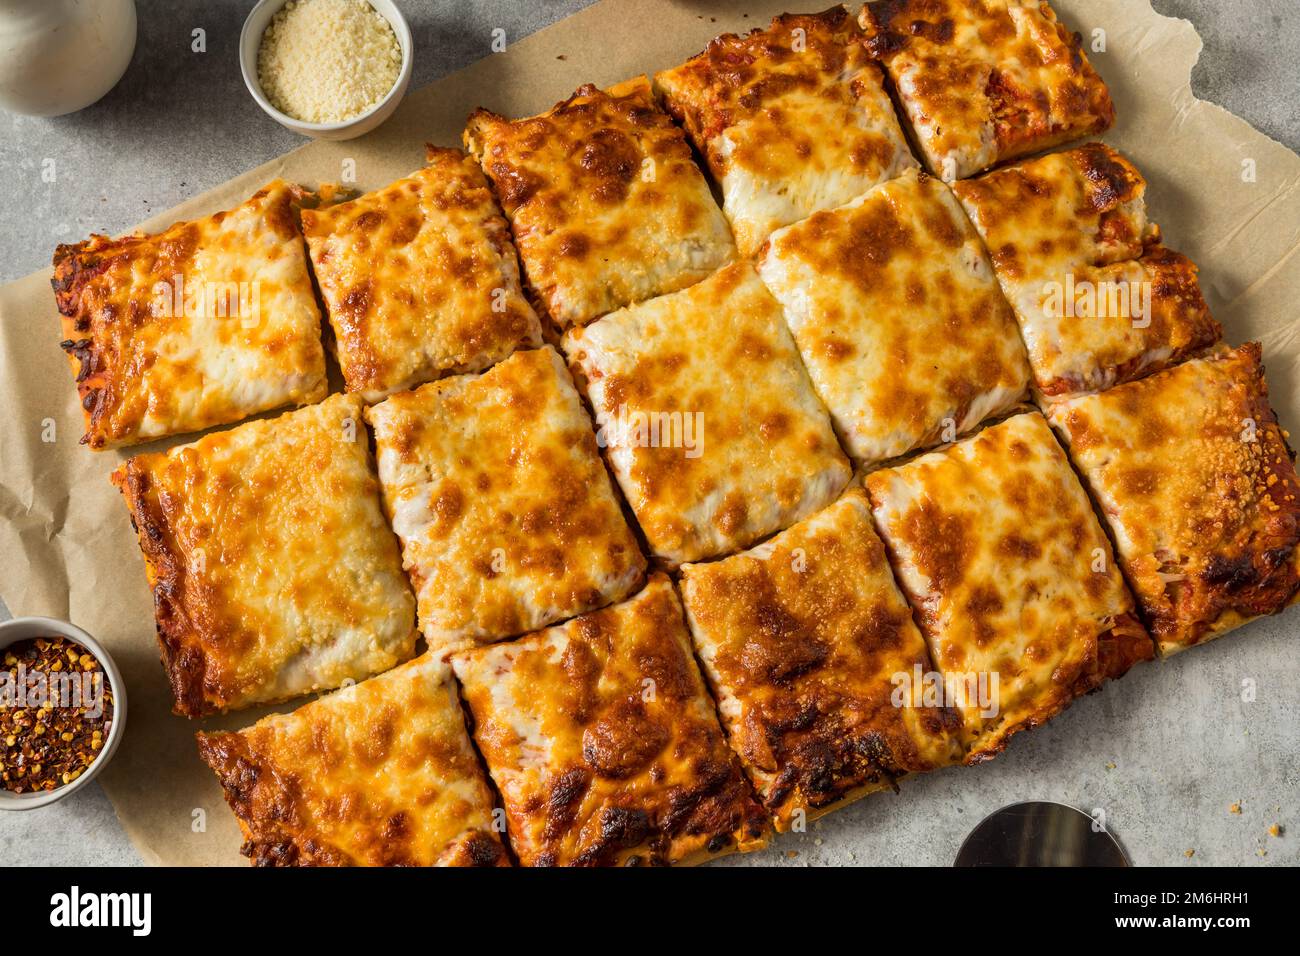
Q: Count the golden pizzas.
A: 15